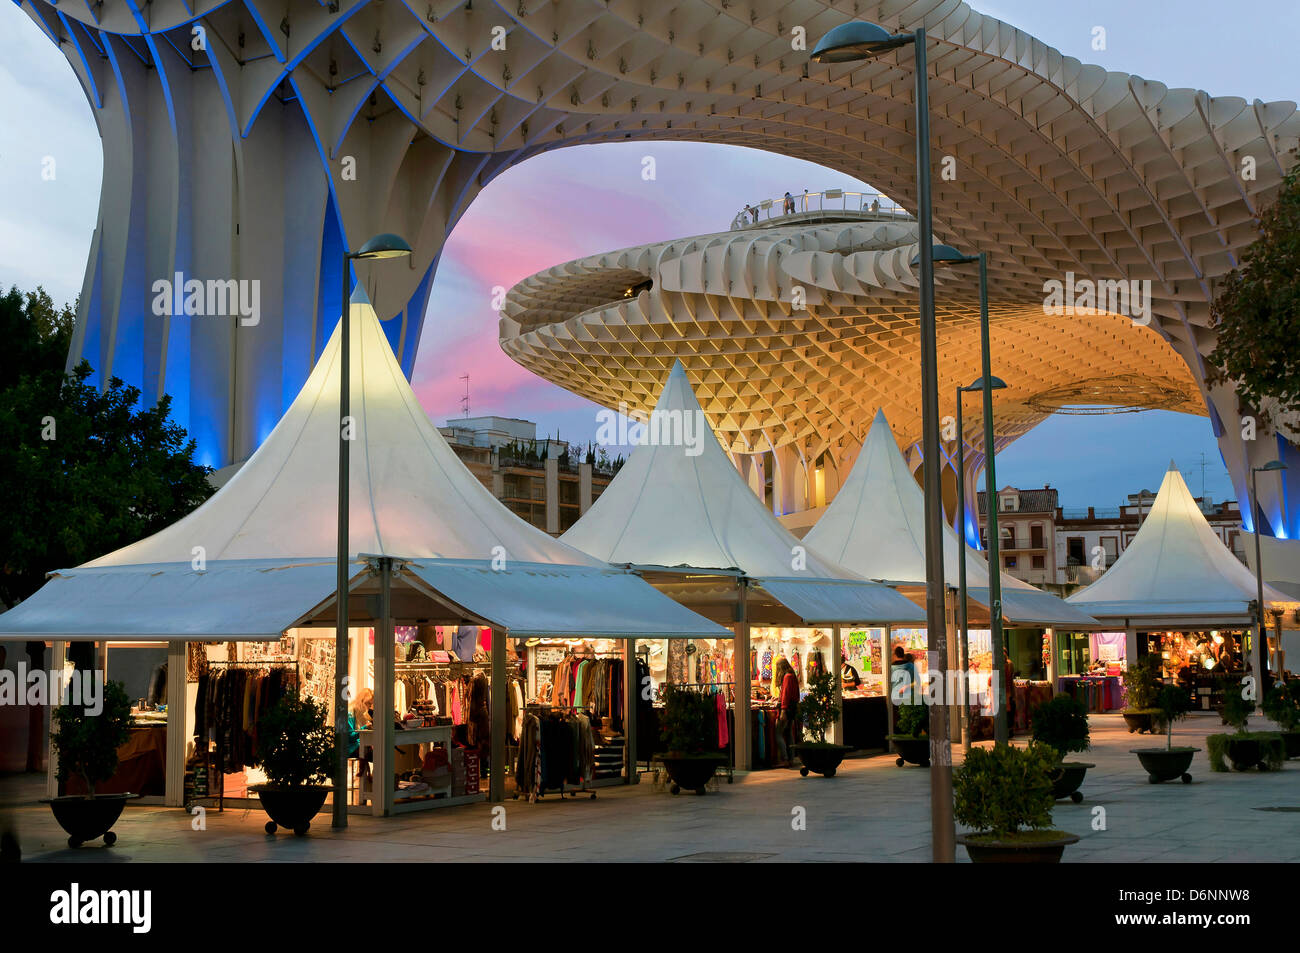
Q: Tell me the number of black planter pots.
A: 11